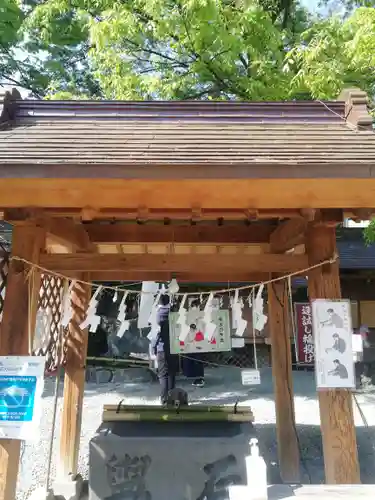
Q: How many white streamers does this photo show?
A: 8